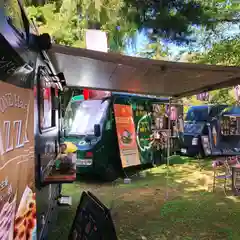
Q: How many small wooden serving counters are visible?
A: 1